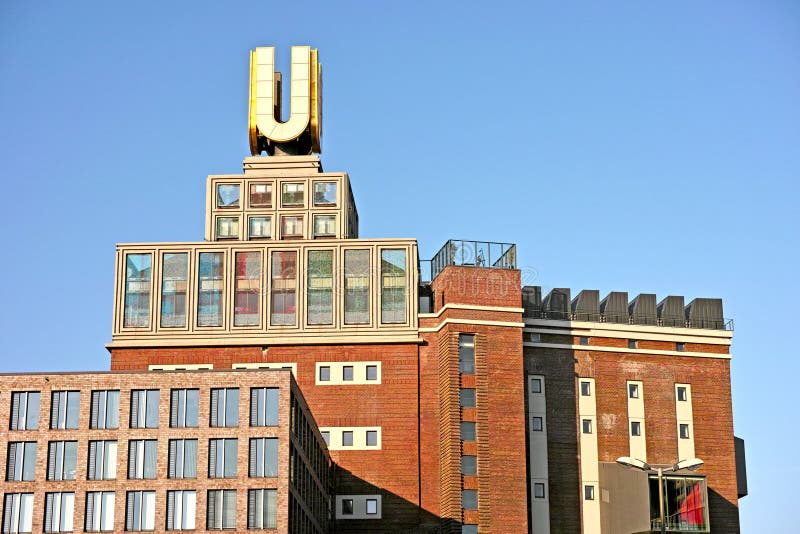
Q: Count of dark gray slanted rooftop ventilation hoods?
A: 7